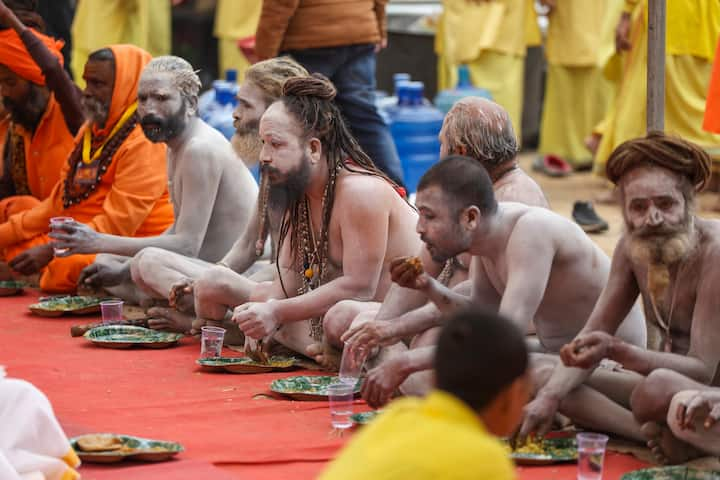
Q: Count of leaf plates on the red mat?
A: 9